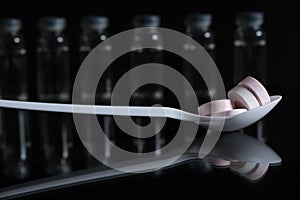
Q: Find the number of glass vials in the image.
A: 6